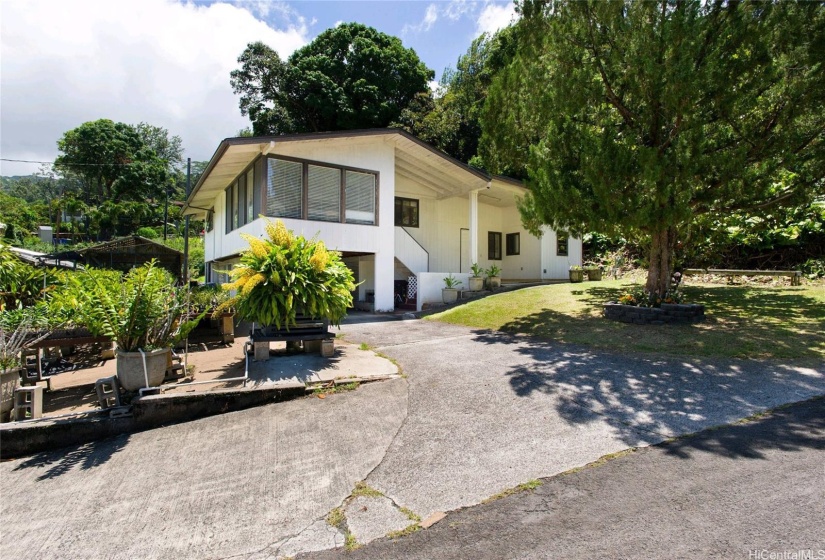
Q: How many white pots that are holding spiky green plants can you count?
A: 3